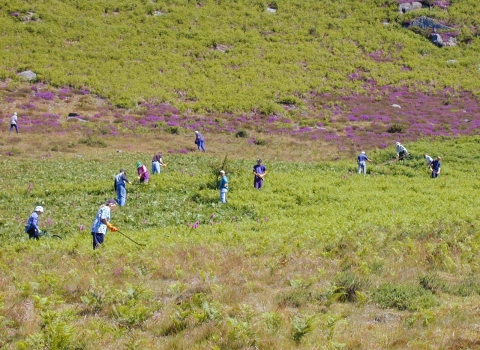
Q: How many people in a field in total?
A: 13